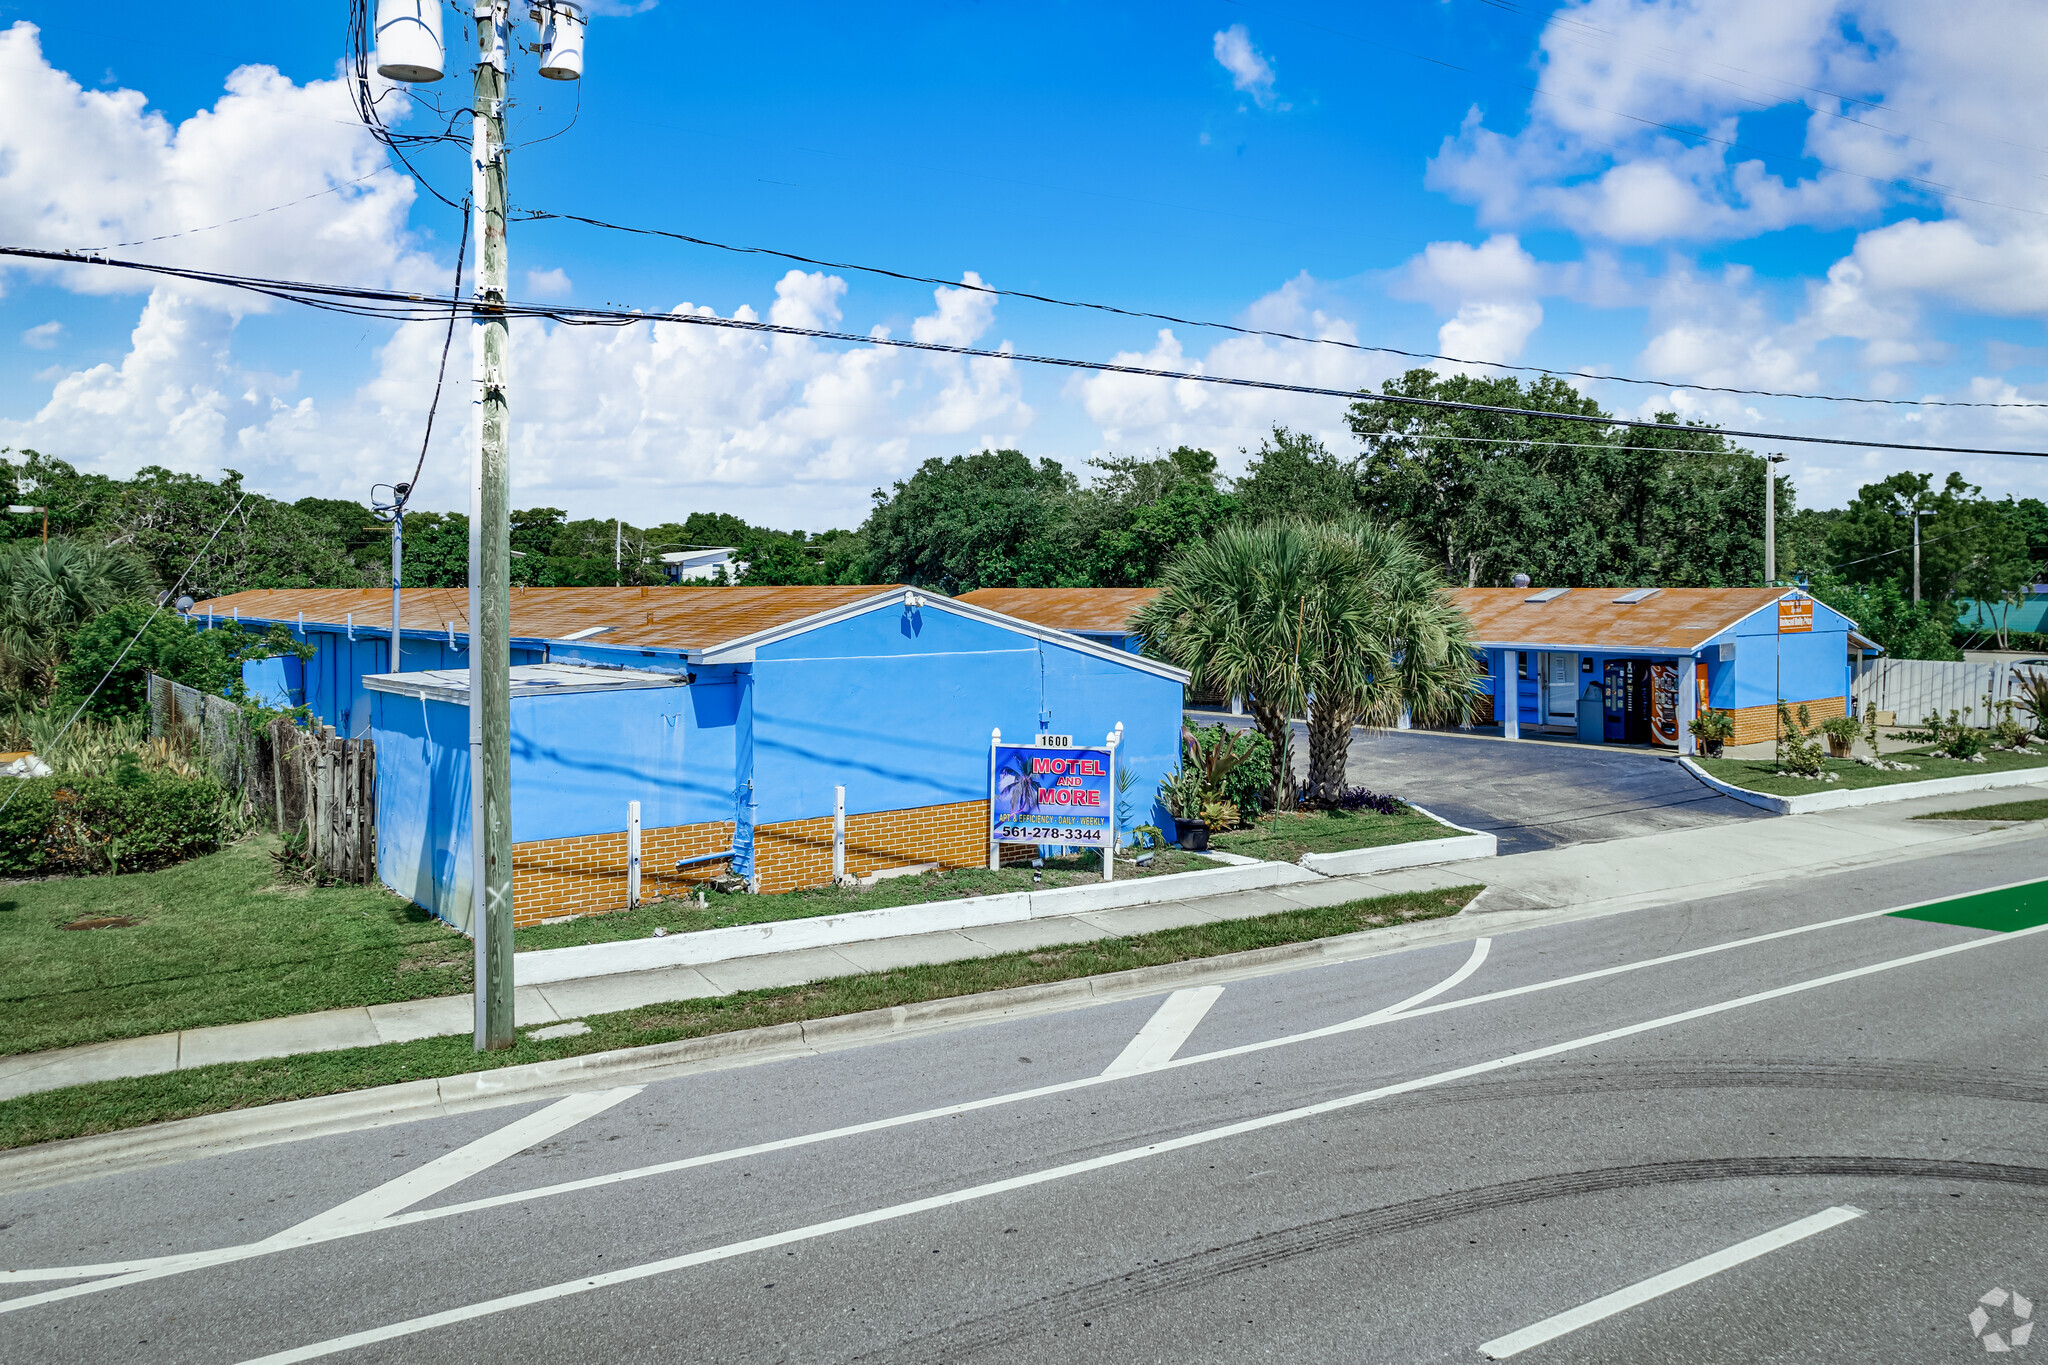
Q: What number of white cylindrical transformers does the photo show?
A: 2